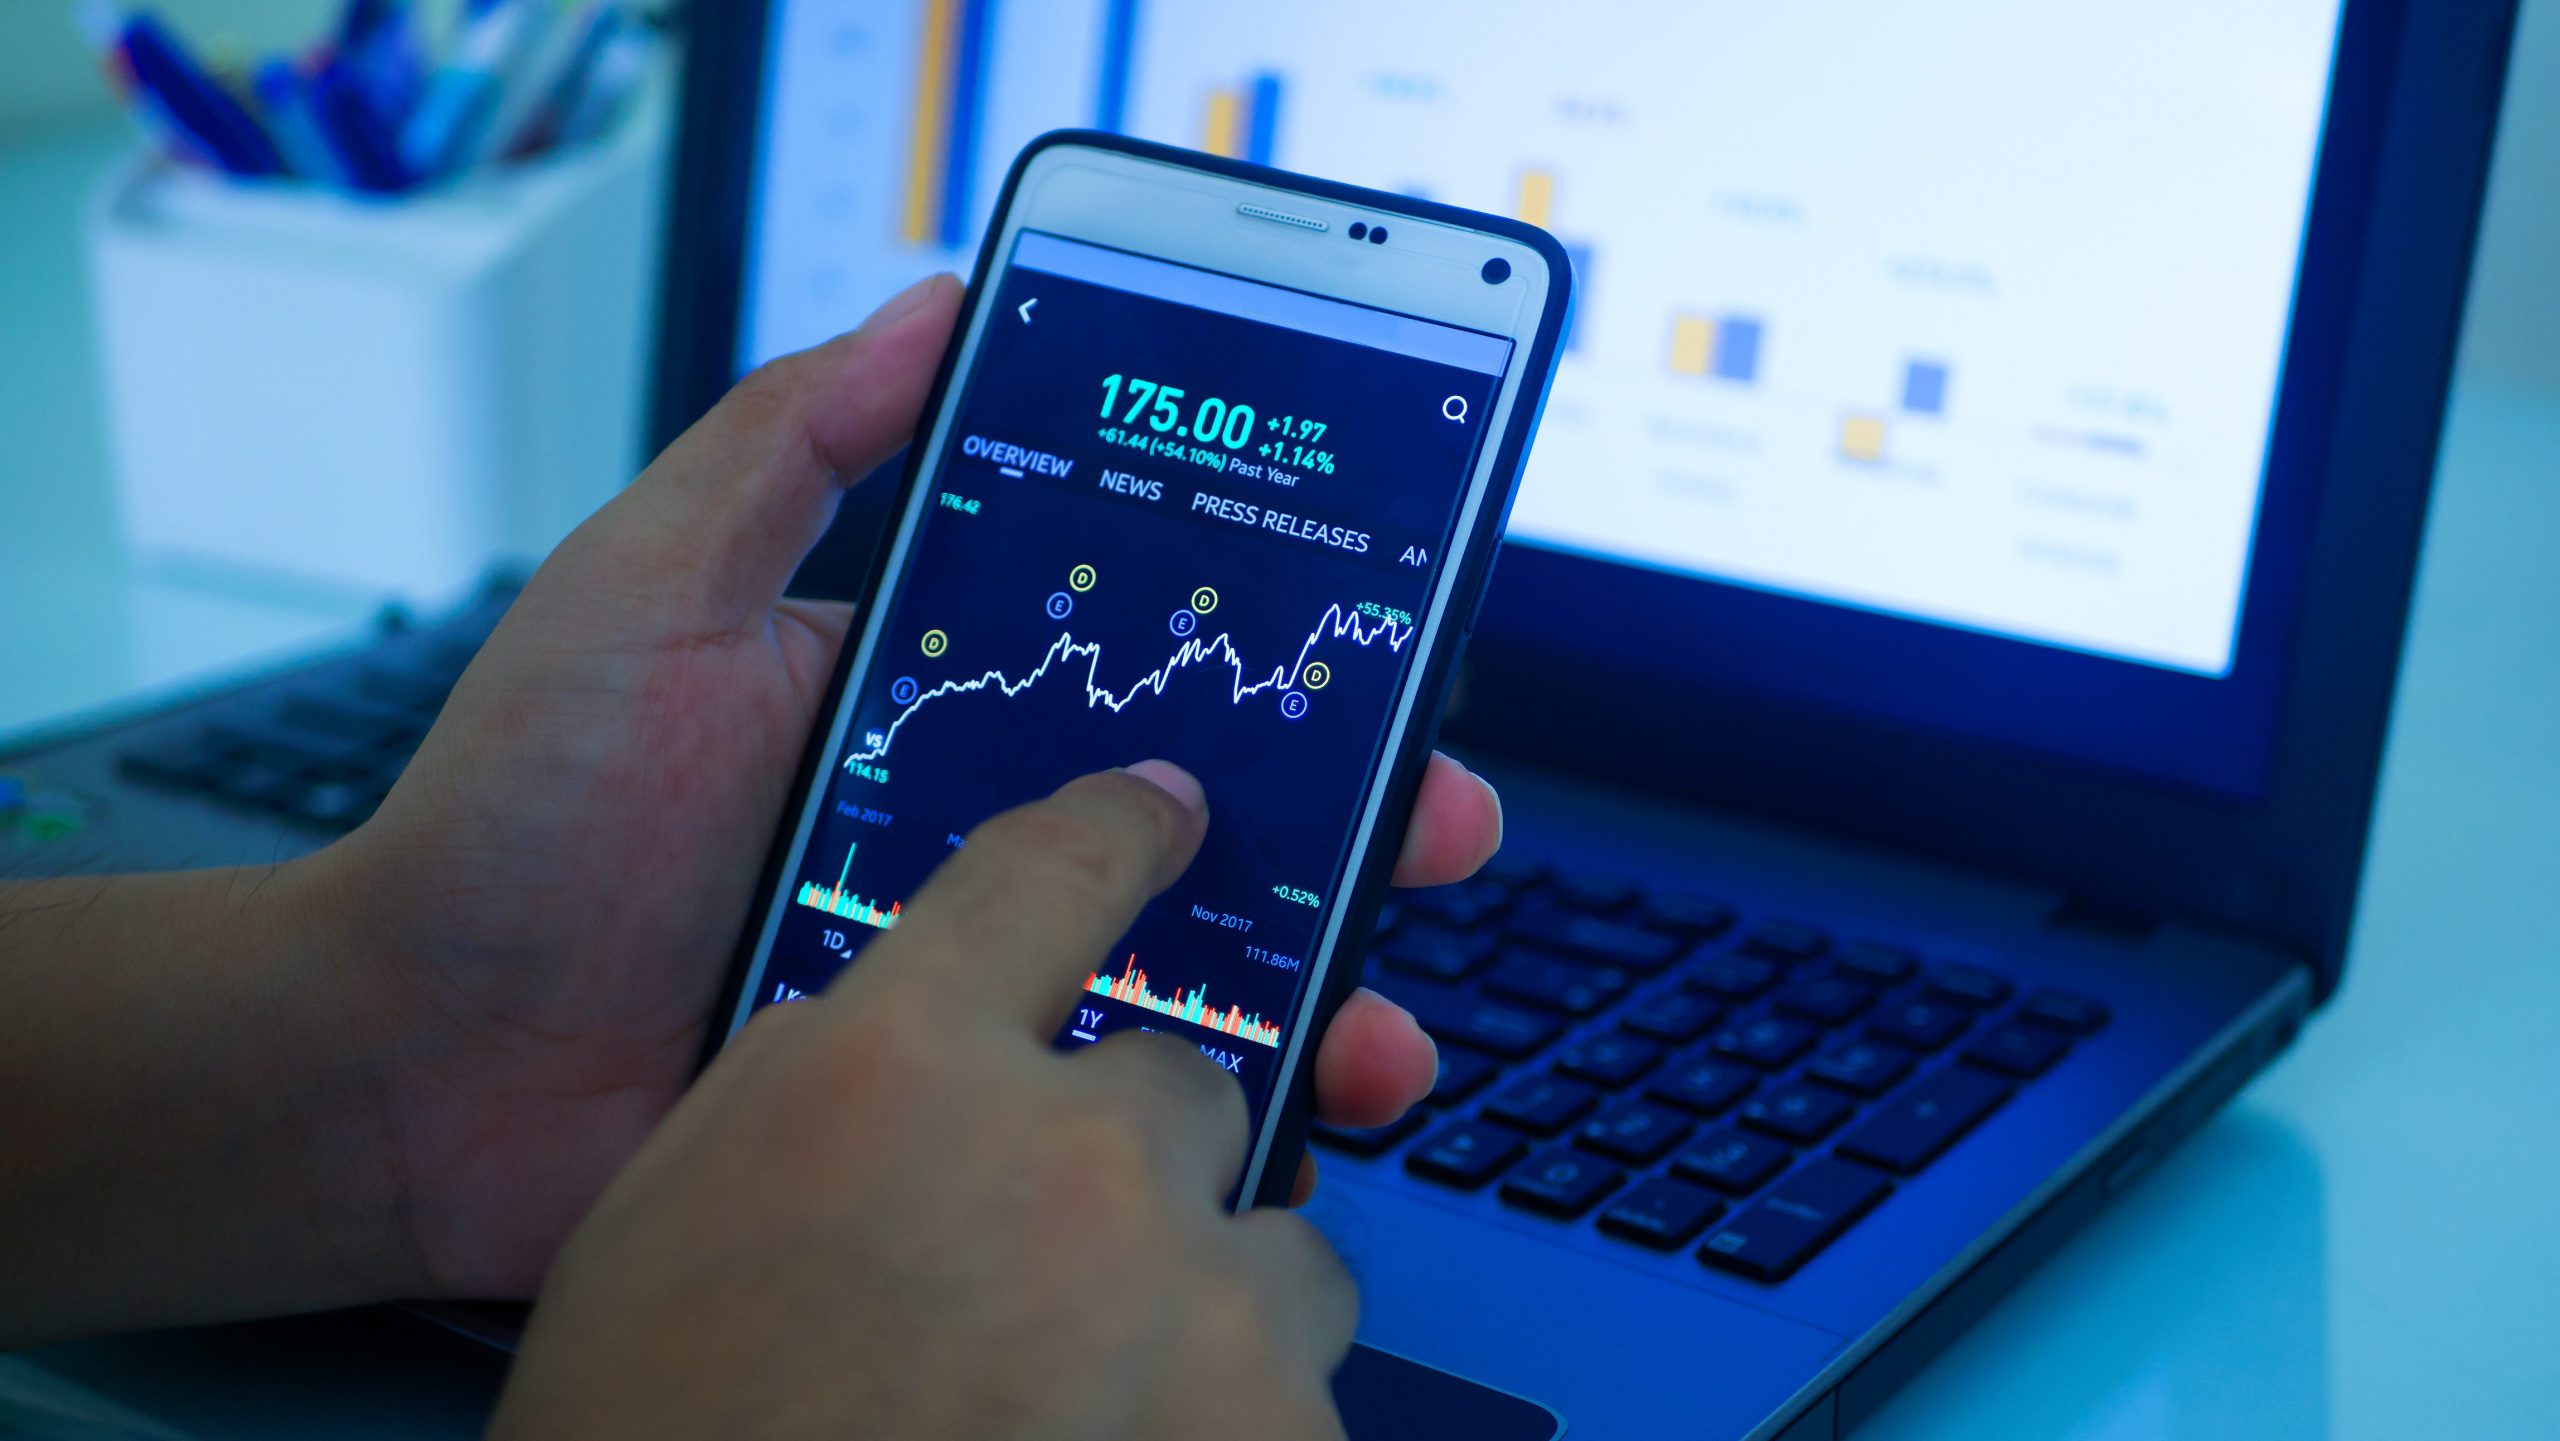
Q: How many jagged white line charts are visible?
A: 1